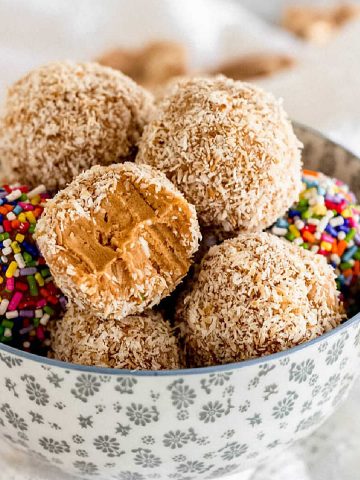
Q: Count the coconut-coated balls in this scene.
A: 5